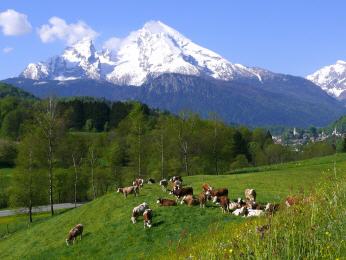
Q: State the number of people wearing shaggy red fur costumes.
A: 0